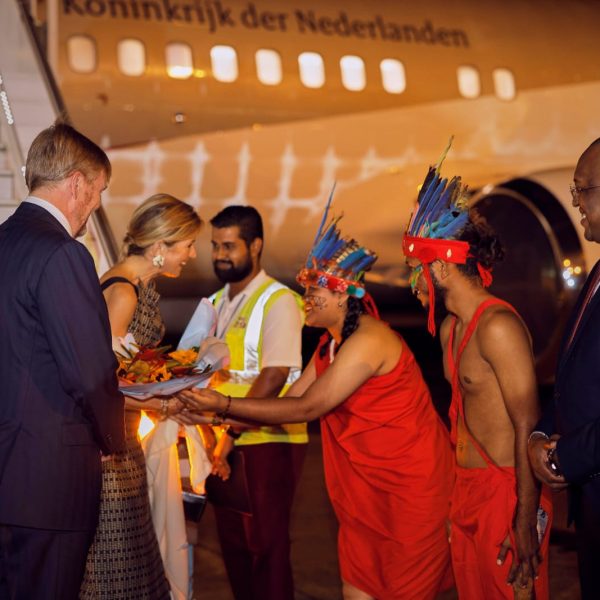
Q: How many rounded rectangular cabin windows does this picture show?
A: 10